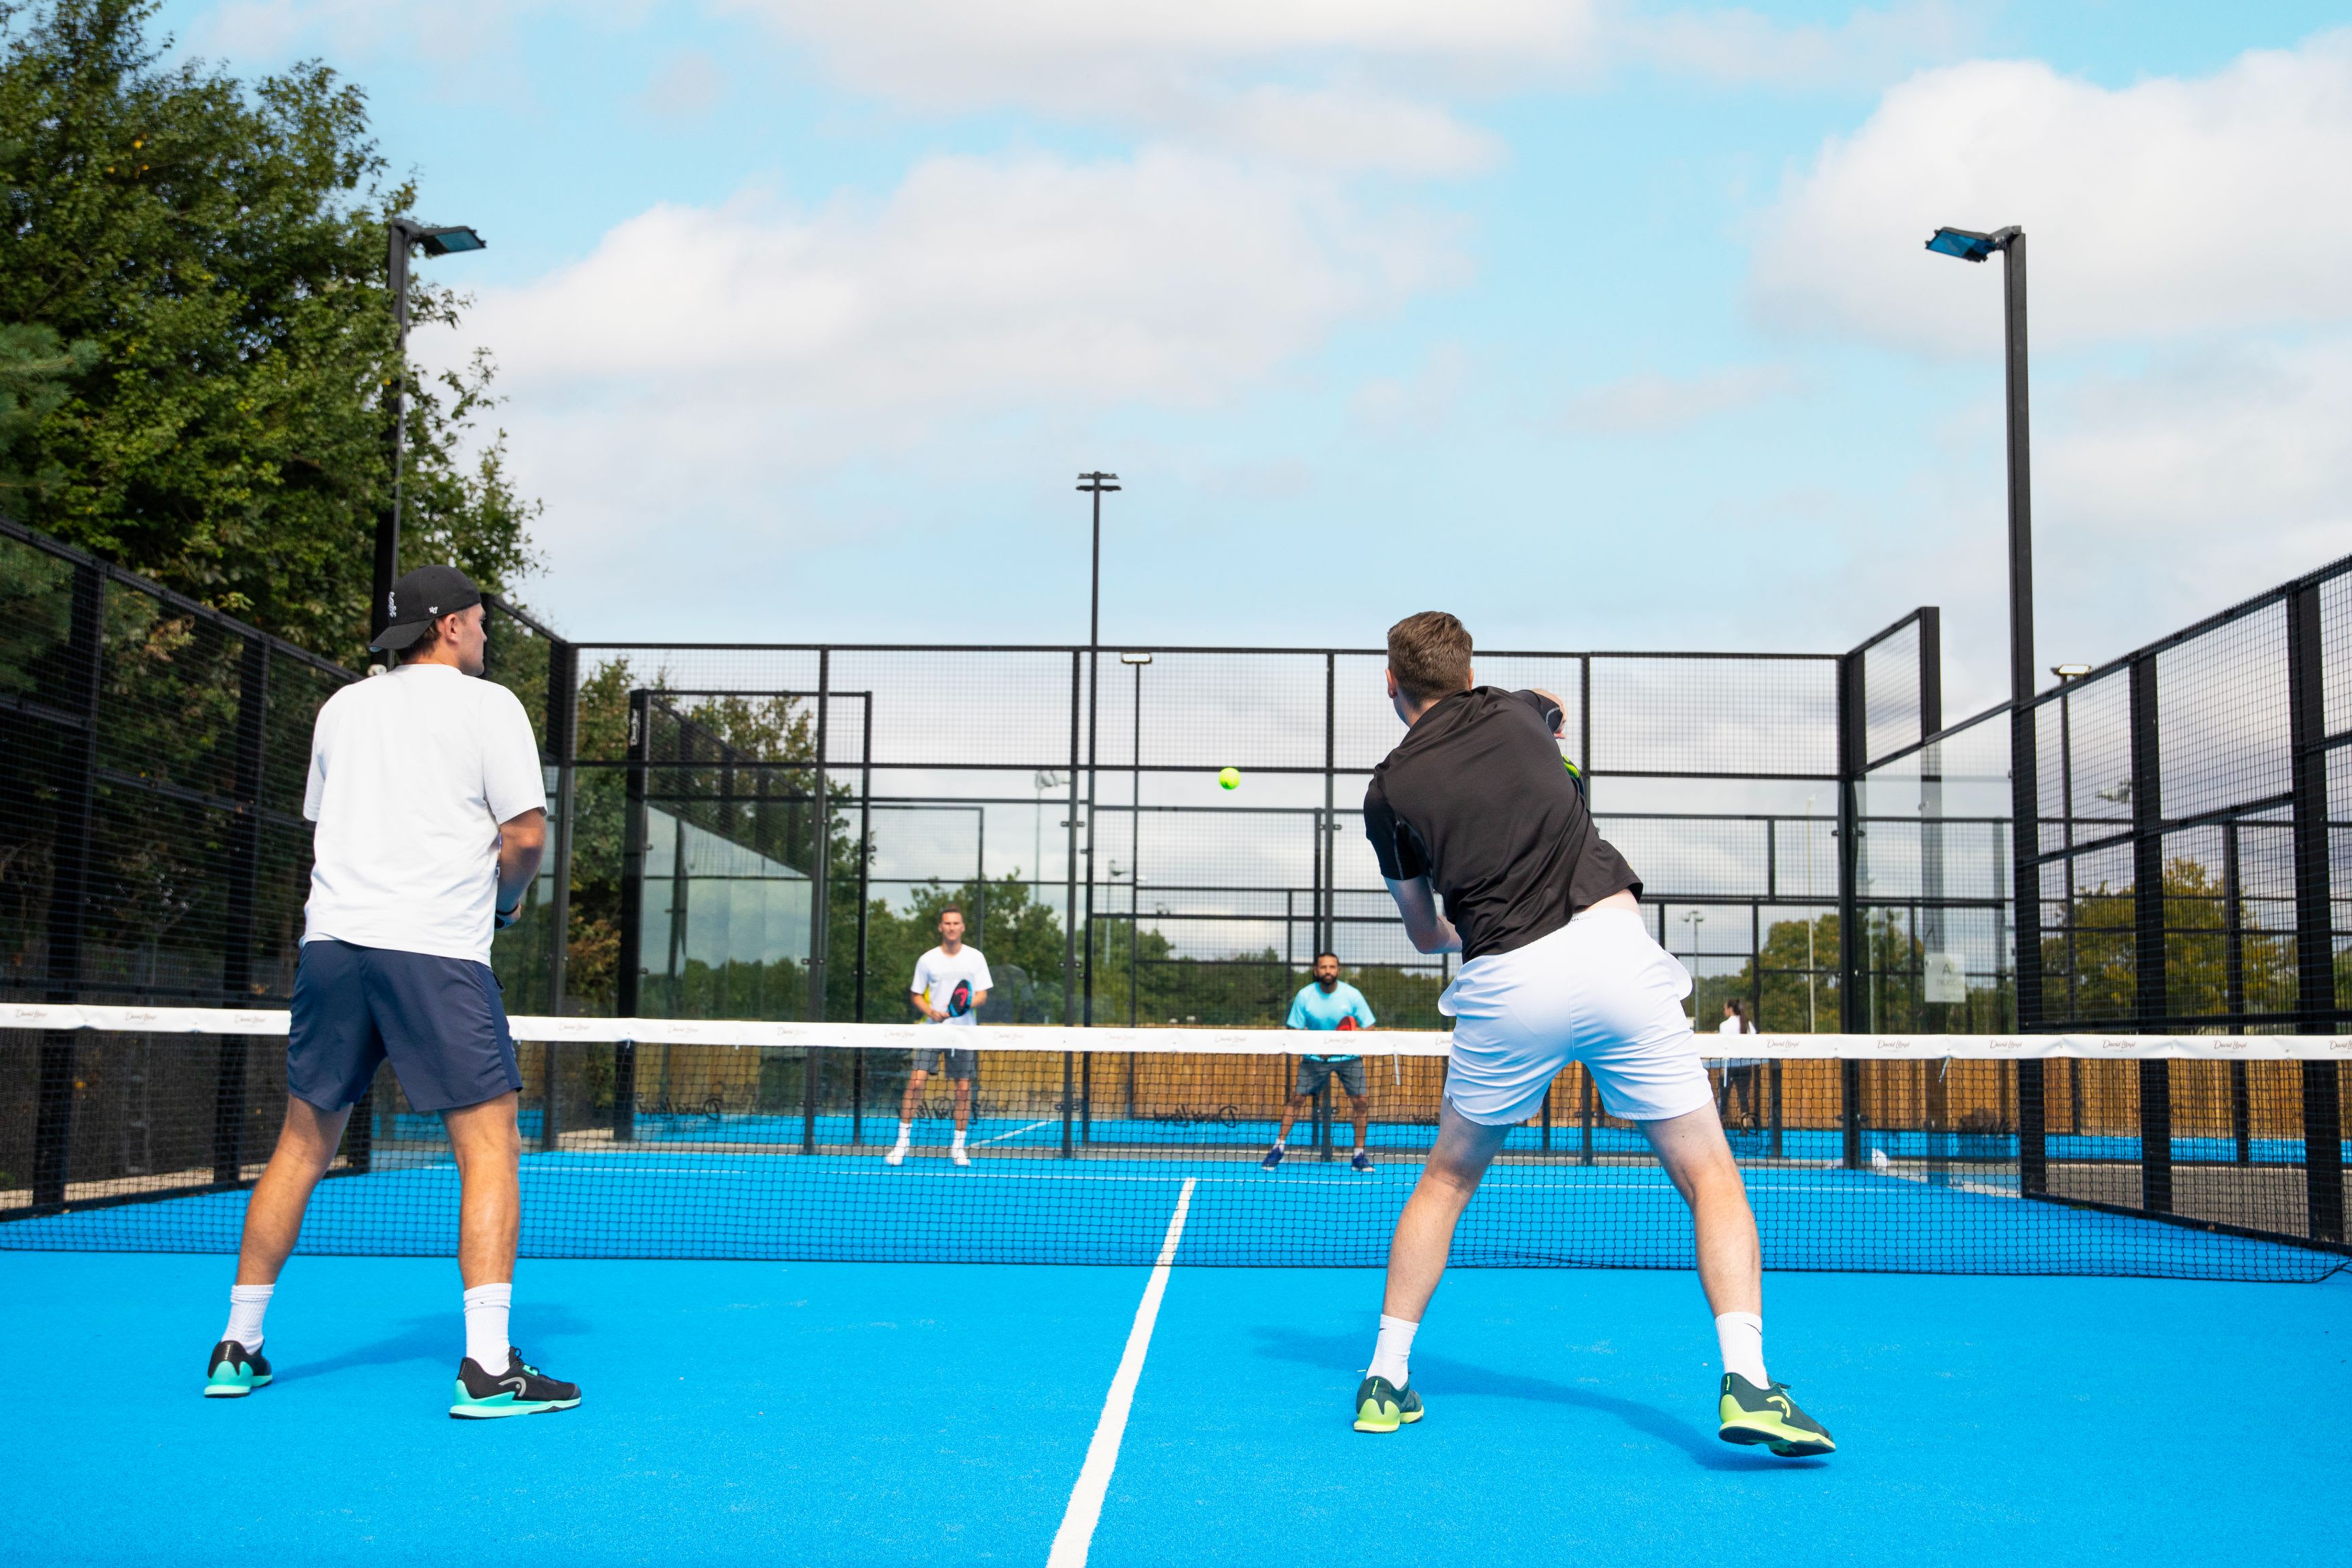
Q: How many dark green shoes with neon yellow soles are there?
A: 2